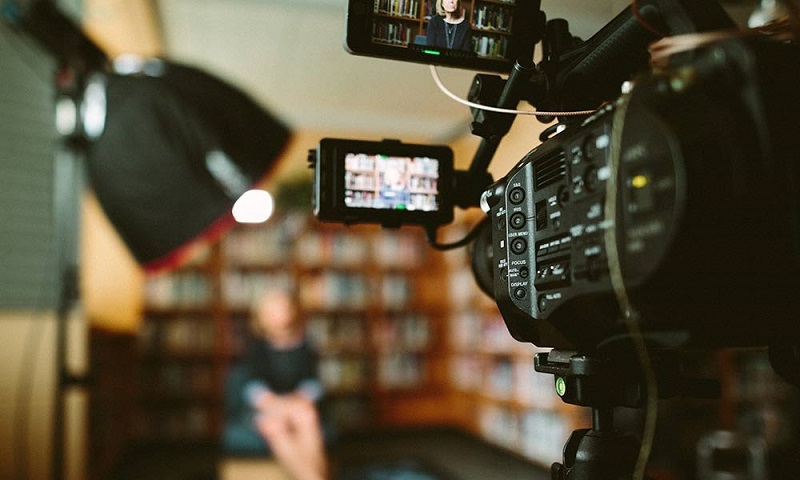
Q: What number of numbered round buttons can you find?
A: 3